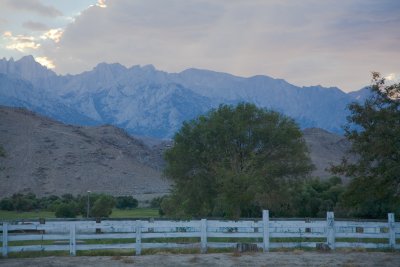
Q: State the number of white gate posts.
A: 7